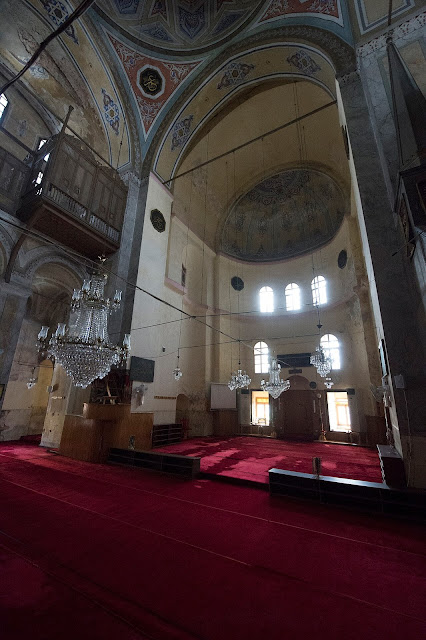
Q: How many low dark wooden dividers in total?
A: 2